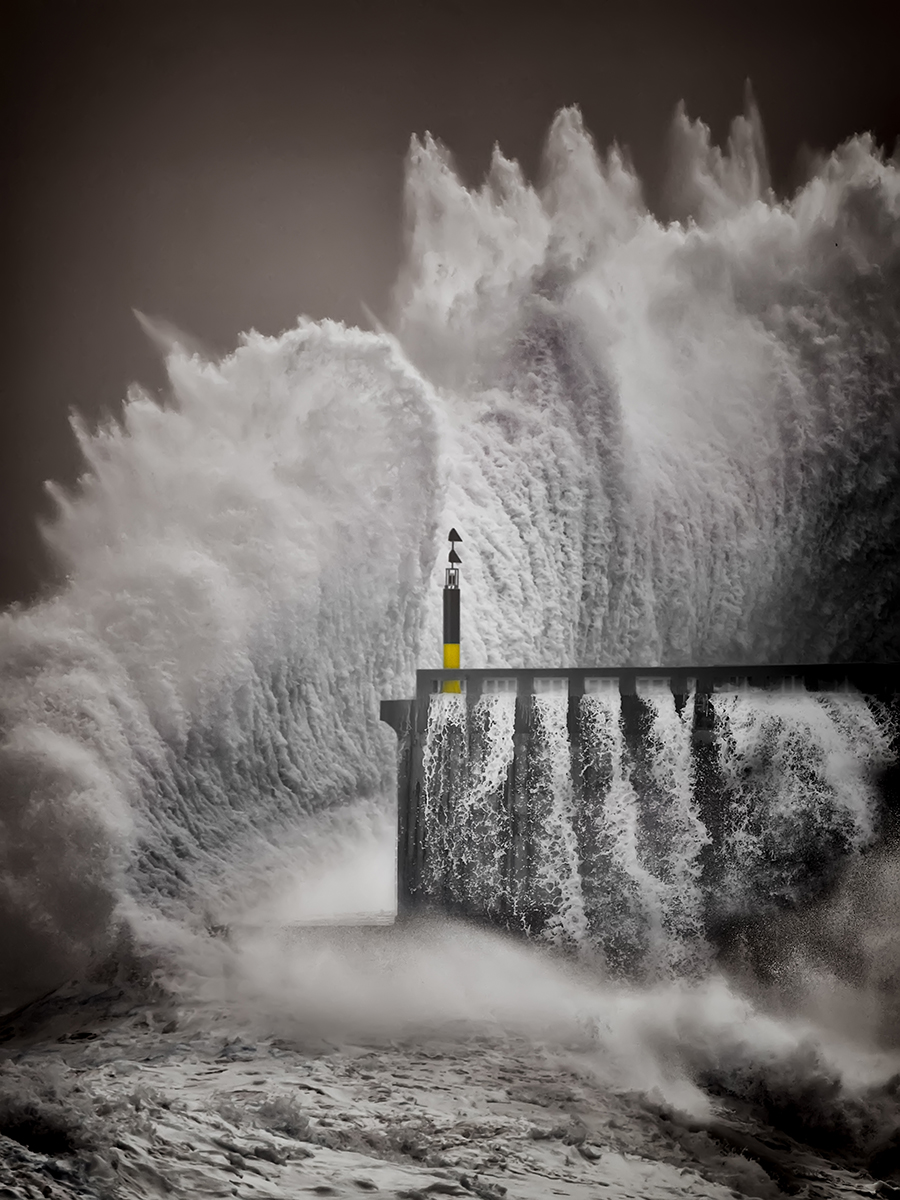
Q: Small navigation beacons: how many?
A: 1